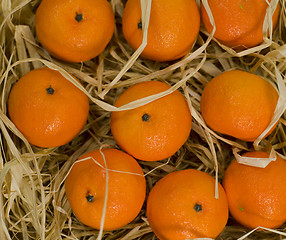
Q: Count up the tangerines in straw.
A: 9